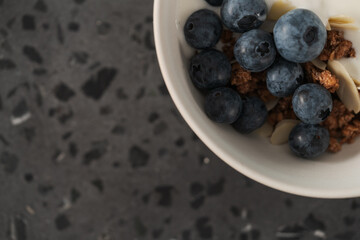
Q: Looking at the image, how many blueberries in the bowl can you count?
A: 11